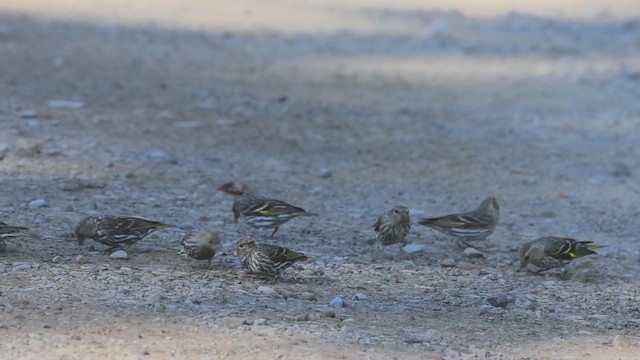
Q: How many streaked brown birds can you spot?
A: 8